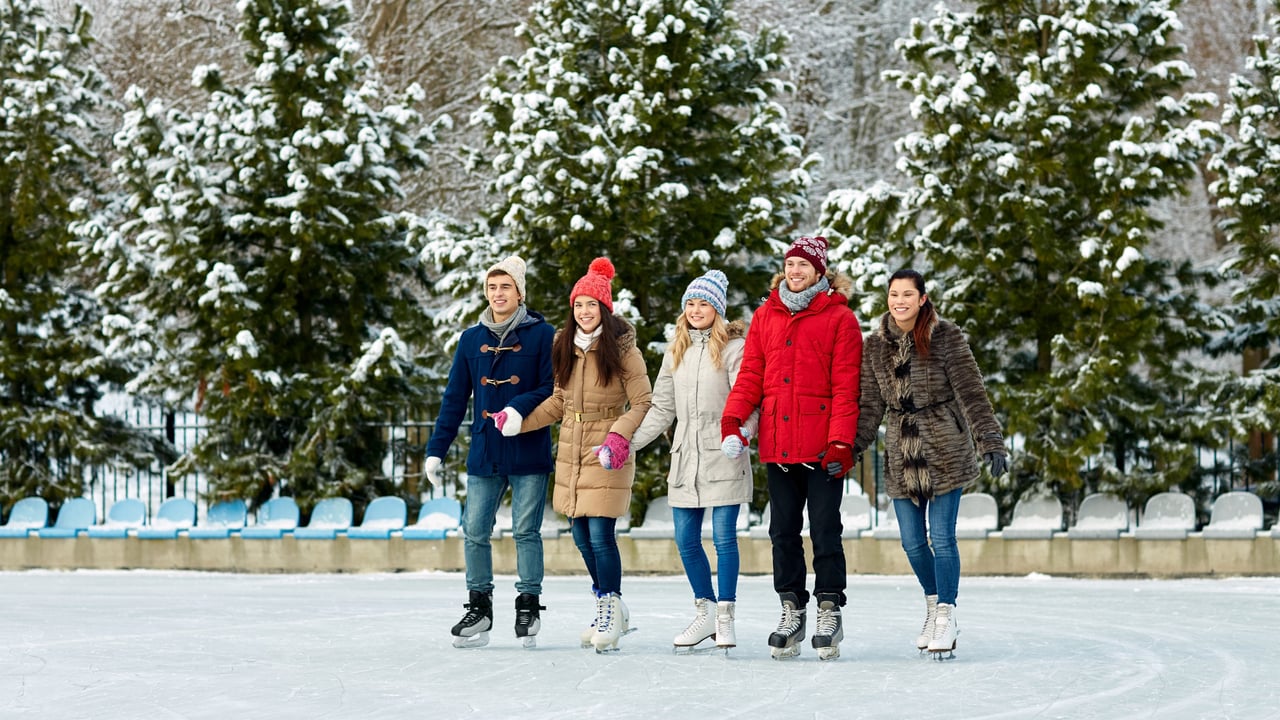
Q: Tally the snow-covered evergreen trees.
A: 5